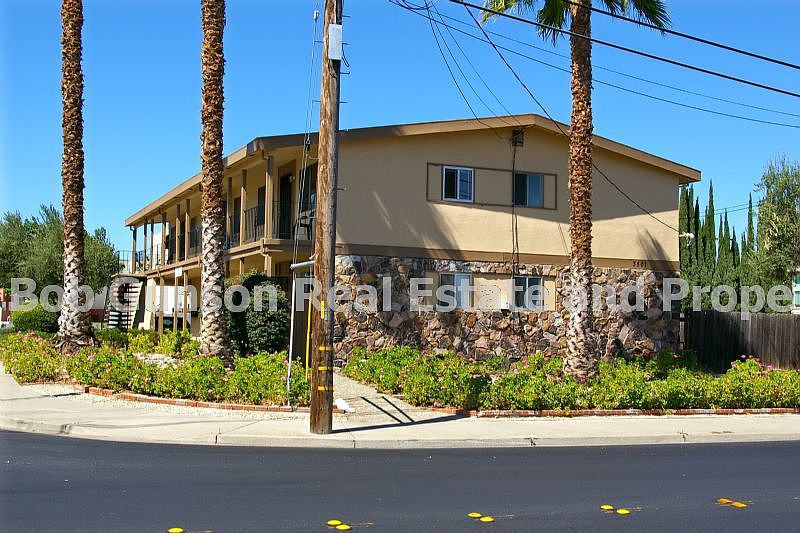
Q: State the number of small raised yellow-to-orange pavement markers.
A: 9